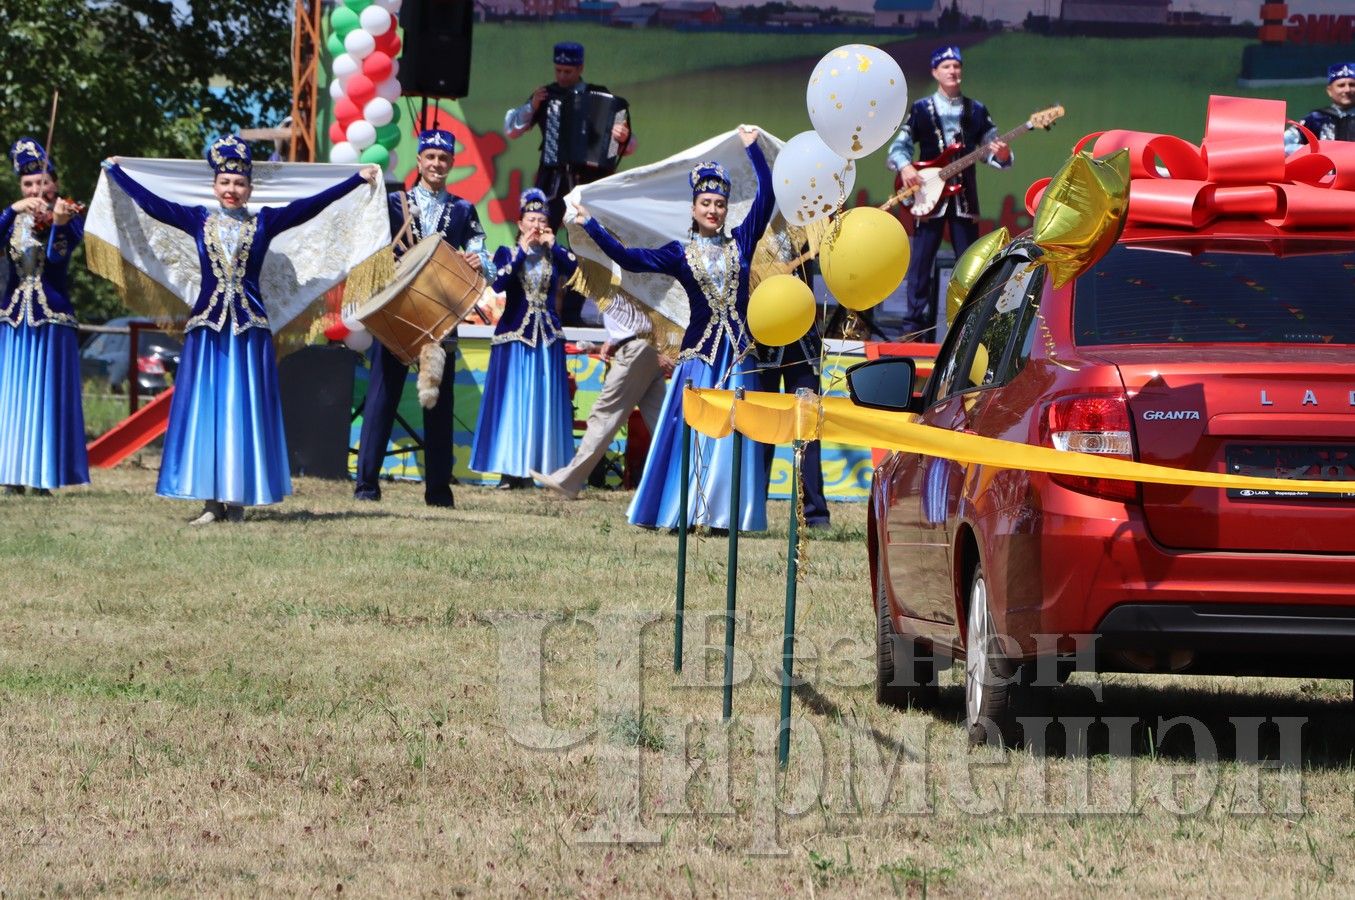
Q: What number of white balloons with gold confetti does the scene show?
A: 2